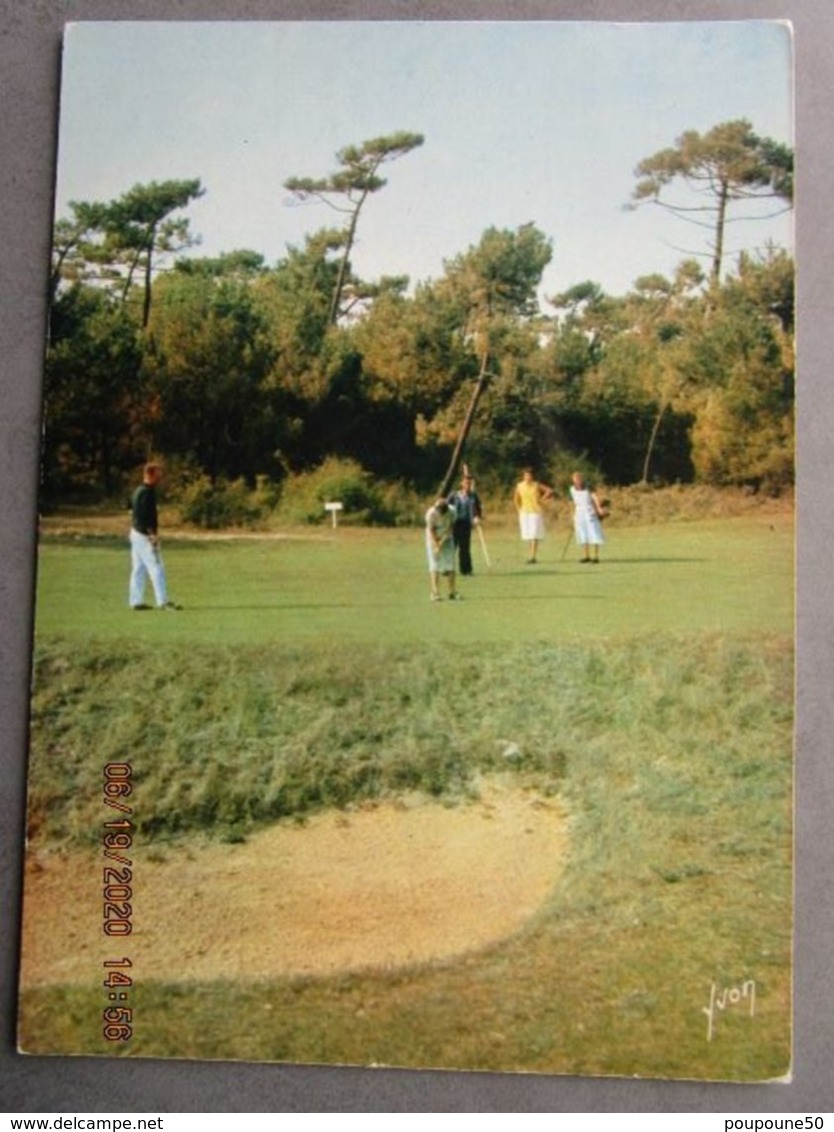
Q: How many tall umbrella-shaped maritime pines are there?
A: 3